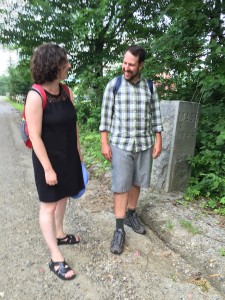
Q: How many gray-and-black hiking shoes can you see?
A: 2